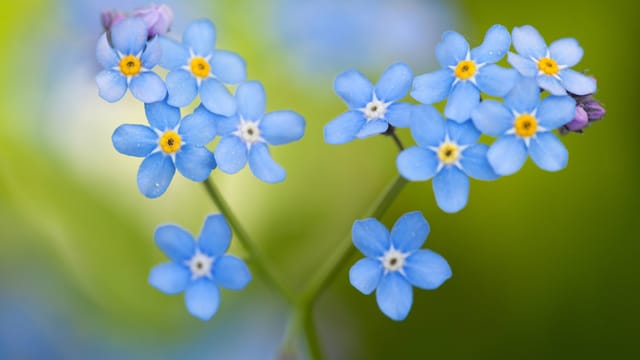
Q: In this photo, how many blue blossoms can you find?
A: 11